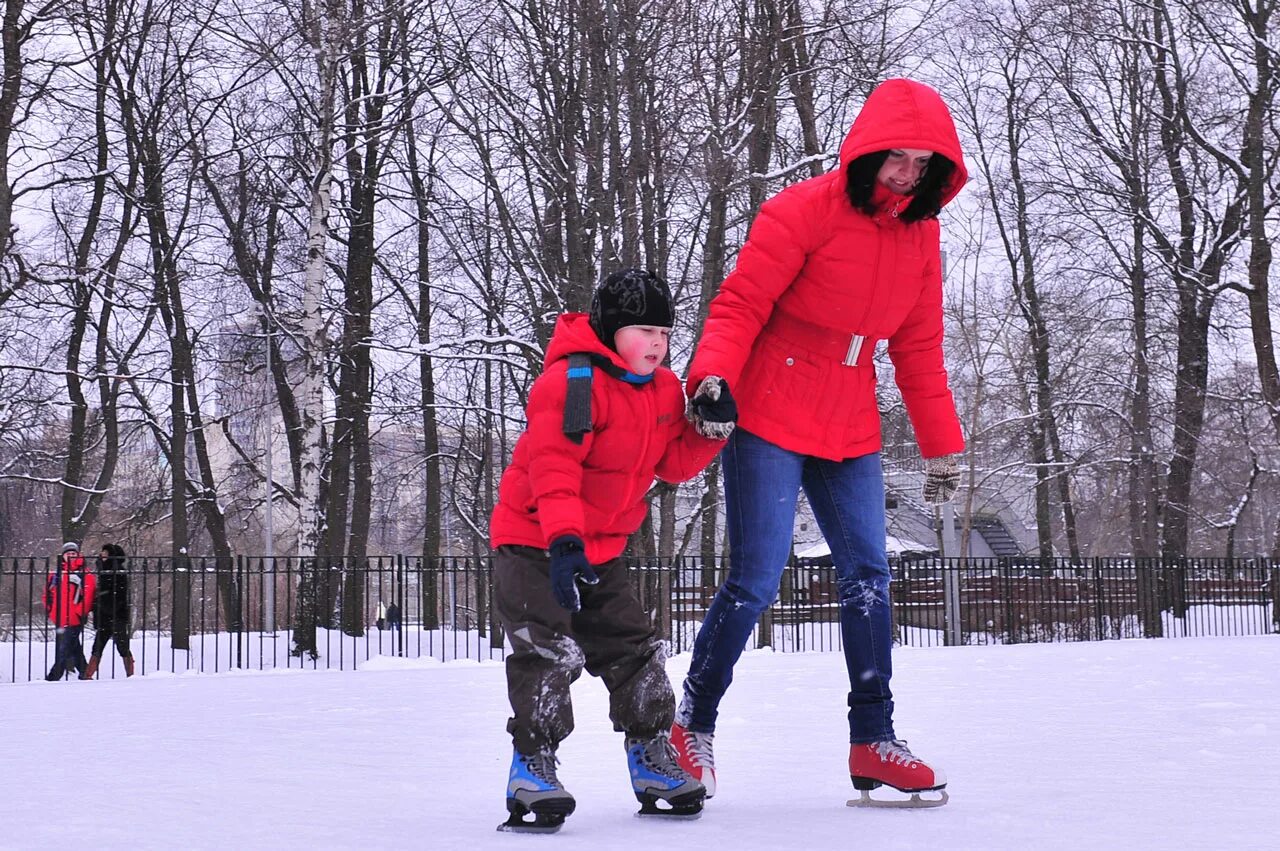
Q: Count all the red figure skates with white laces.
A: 2